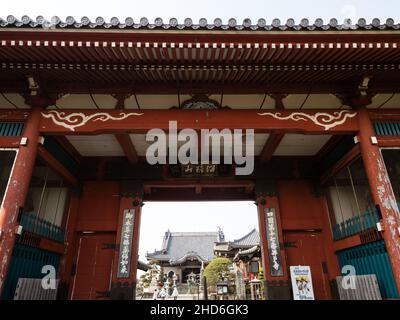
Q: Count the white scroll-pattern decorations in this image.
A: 2